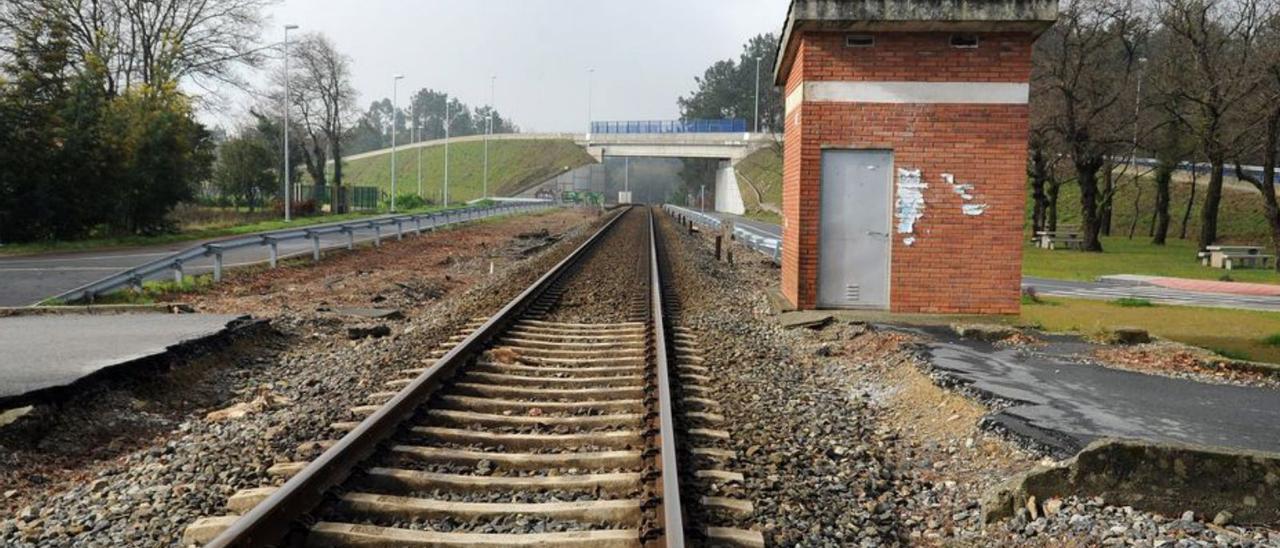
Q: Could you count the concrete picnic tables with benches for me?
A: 2